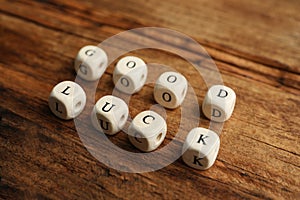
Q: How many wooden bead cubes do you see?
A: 8